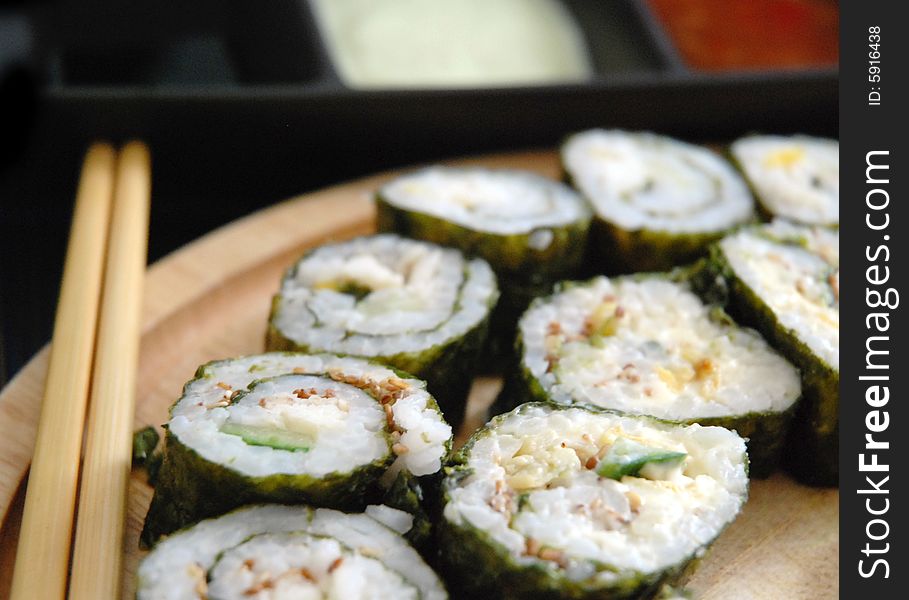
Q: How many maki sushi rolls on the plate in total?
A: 9